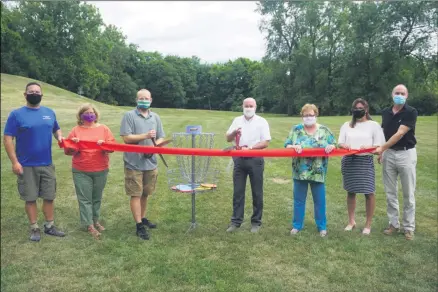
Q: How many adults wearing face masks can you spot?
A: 7